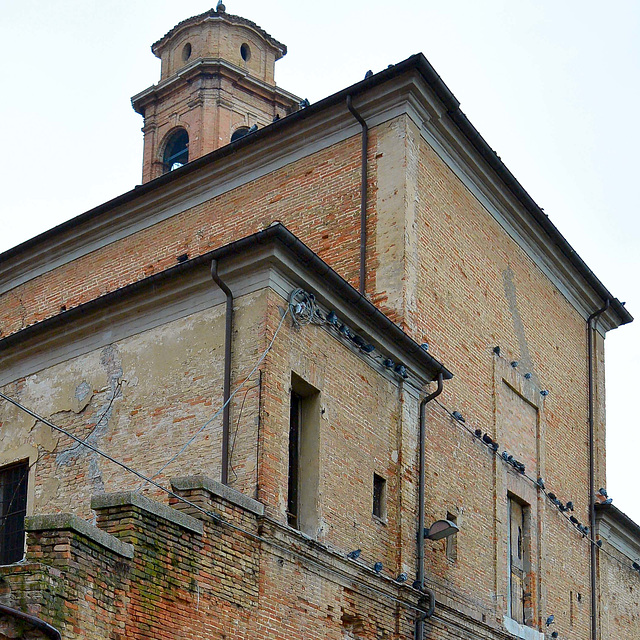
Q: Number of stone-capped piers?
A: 3